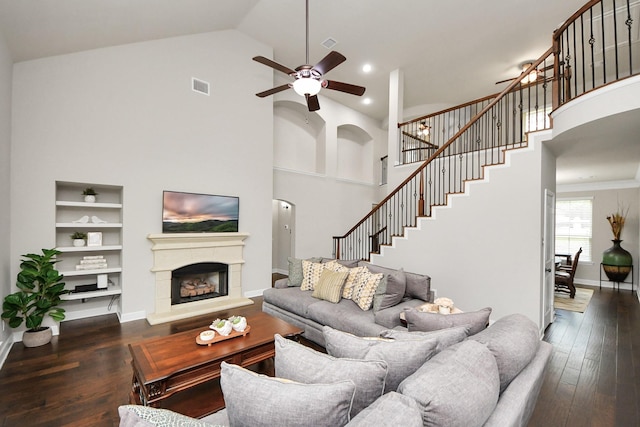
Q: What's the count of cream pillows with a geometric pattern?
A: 3